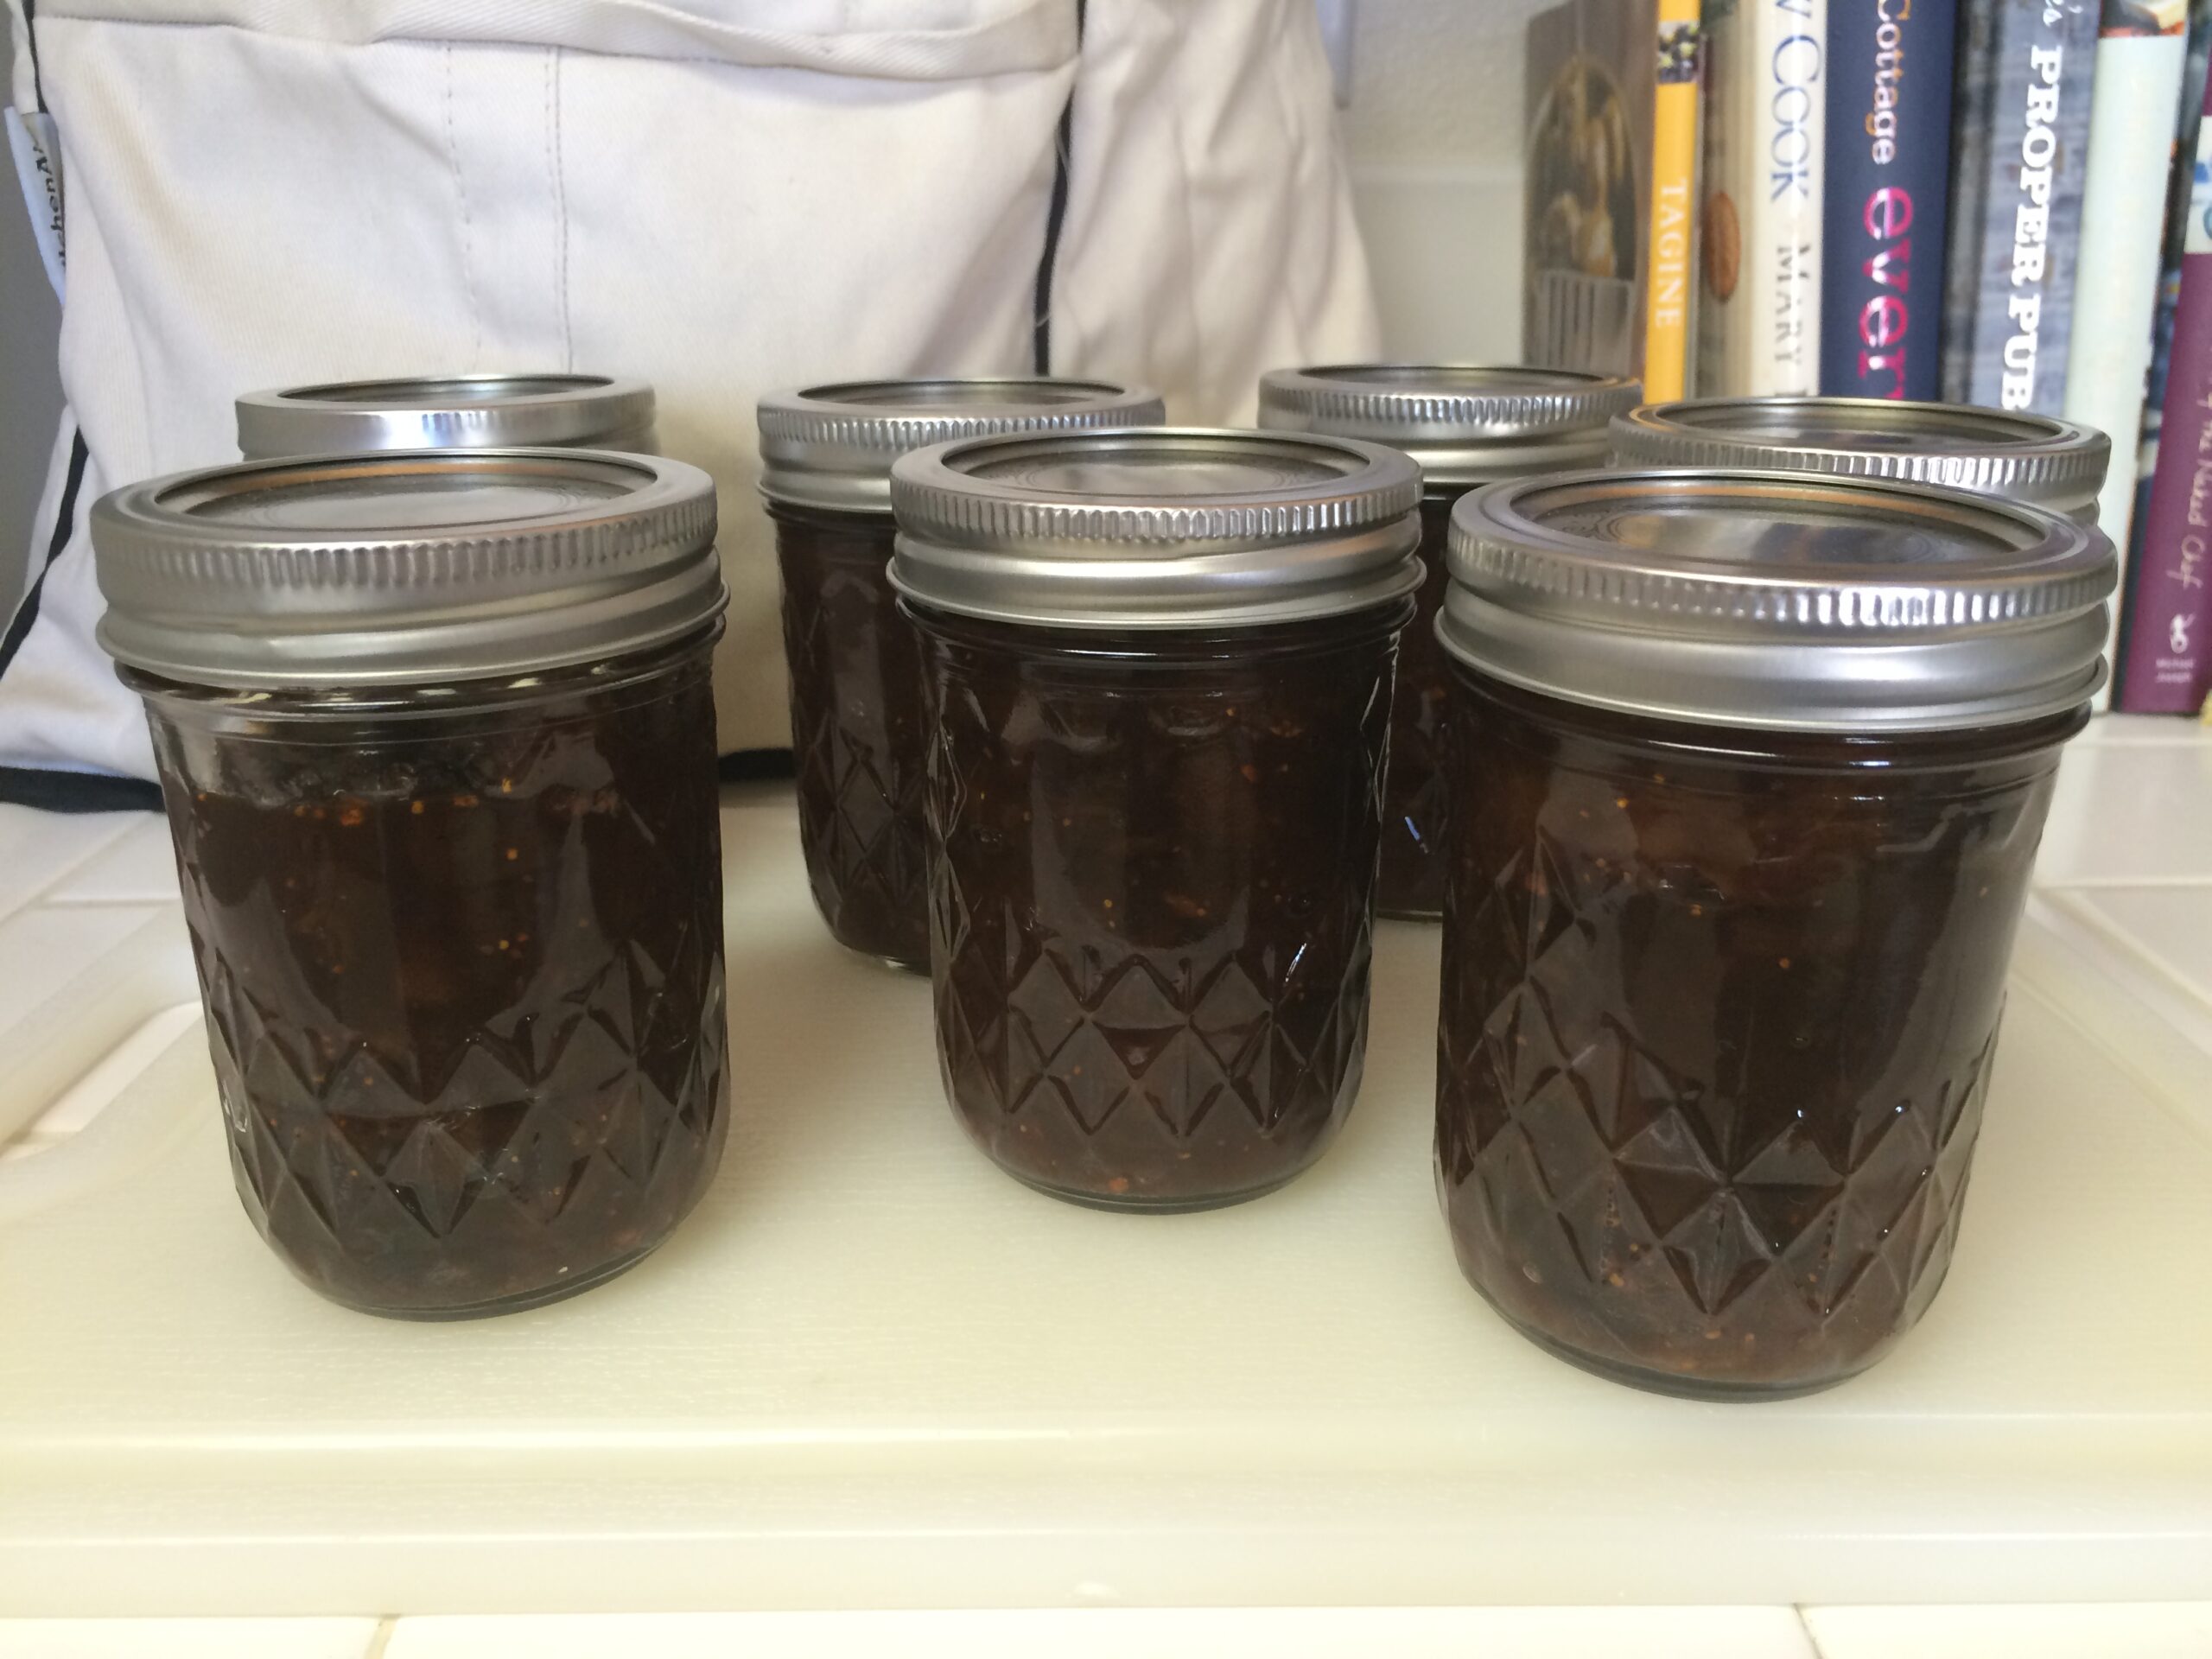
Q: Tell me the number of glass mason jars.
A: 7